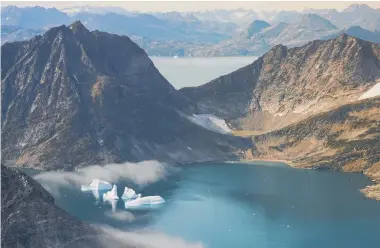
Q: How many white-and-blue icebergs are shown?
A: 4